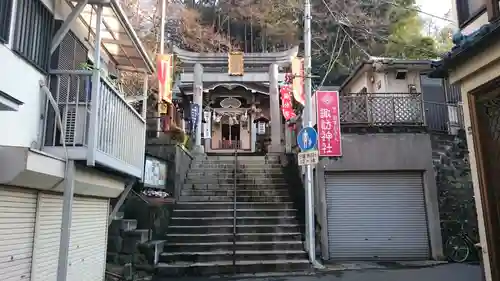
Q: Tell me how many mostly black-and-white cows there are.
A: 0